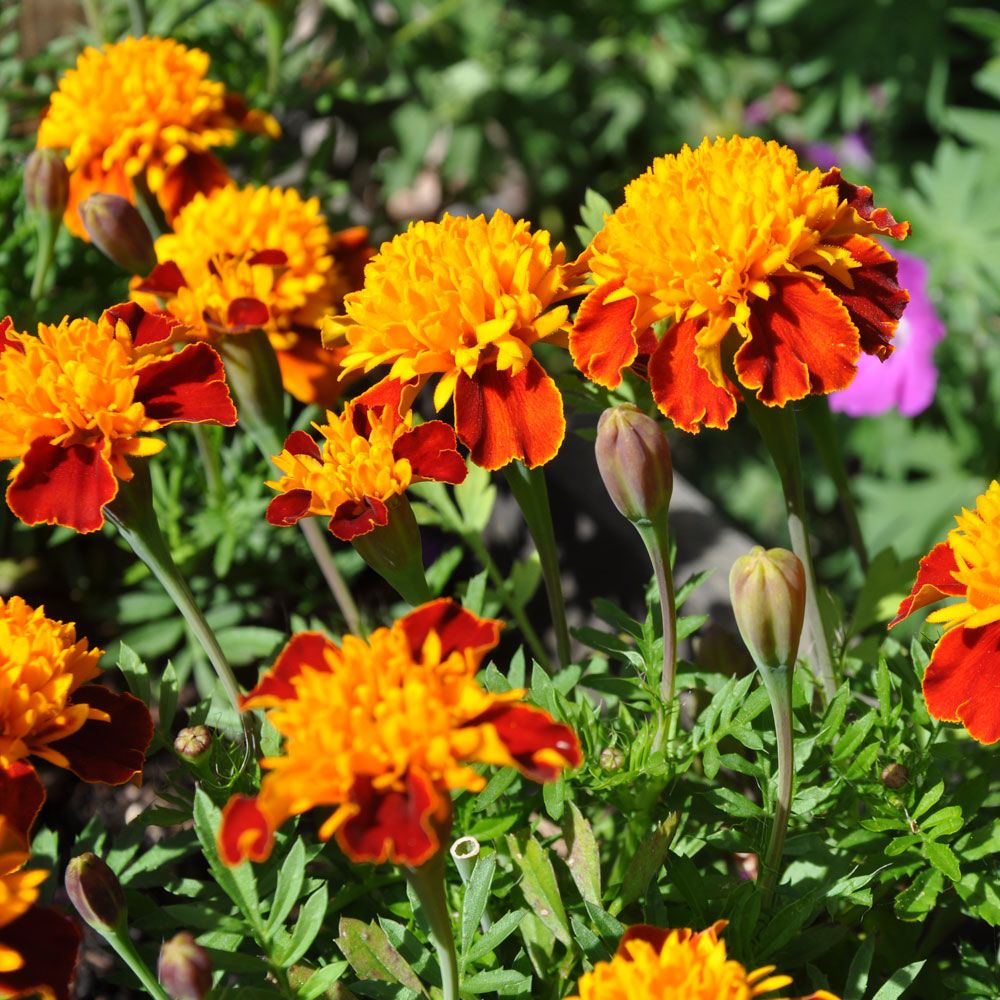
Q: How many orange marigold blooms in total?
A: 11